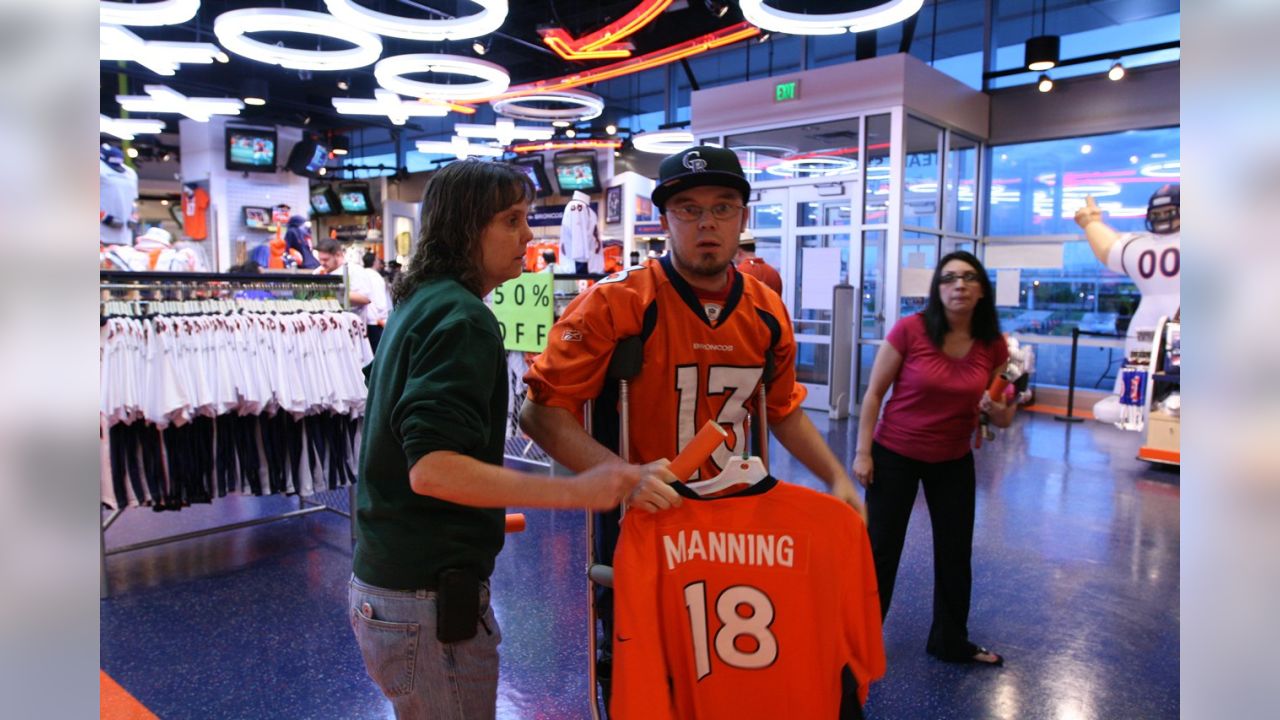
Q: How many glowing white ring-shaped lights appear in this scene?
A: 7